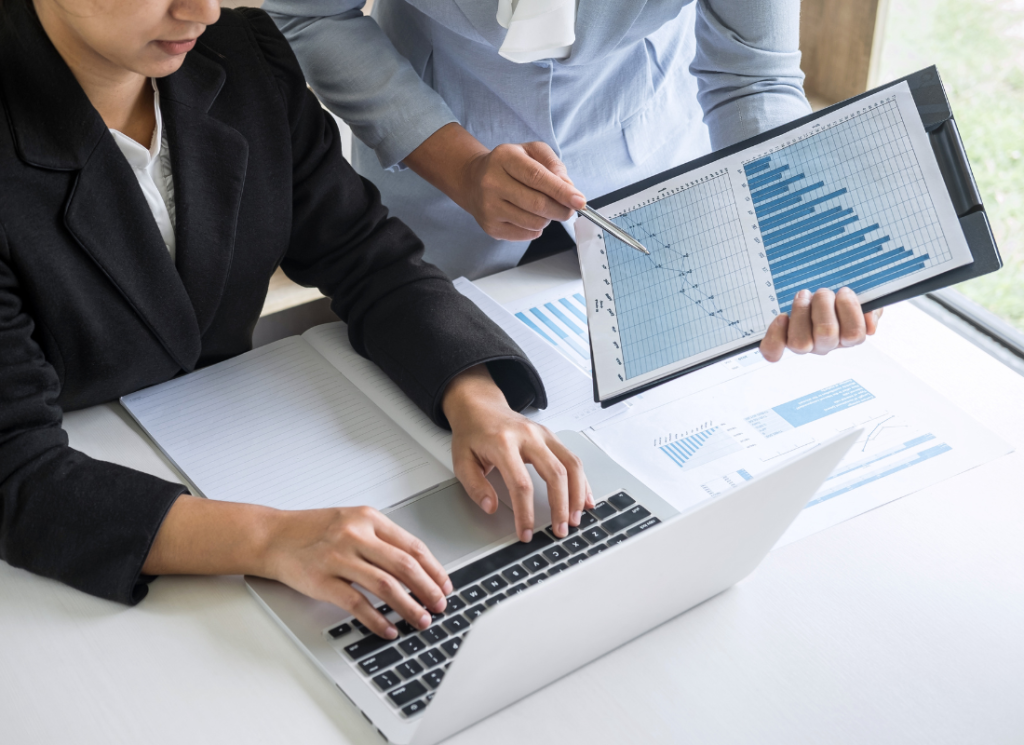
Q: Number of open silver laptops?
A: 1